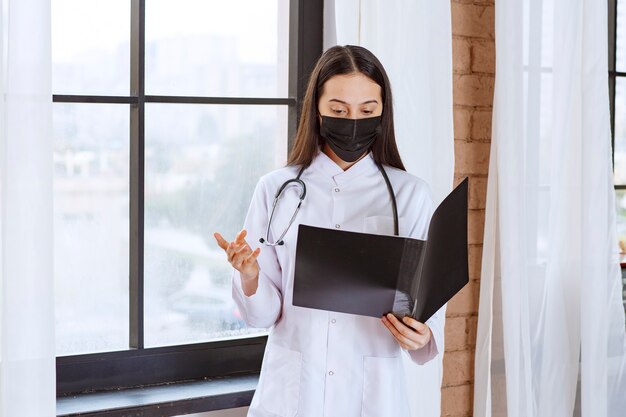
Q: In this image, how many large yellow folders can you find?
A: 0